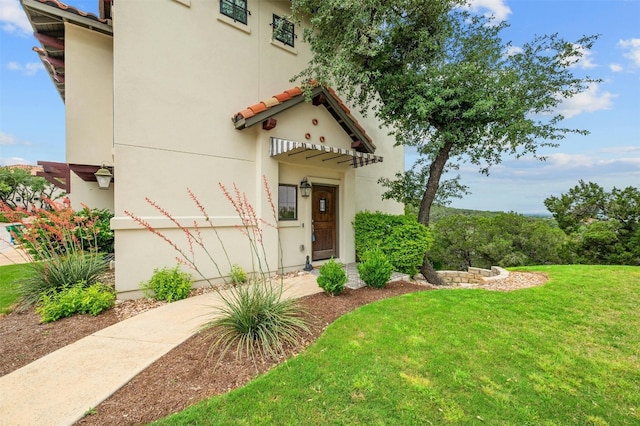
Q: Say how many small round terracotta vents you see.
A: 3